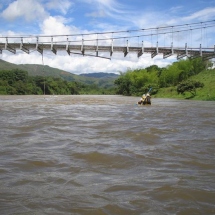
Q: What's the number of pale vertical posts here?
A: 15